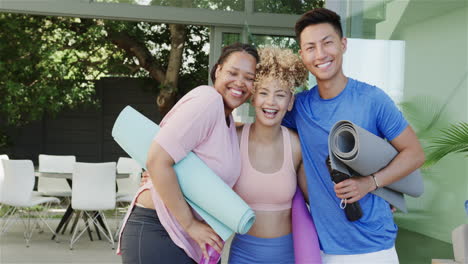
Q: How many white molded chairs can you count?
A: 5